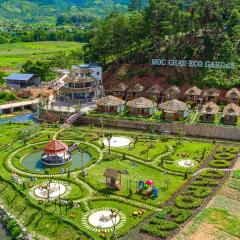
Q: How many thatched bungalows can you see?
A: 12